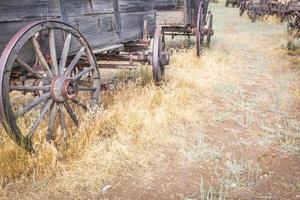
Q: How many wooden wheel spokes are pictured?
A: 14